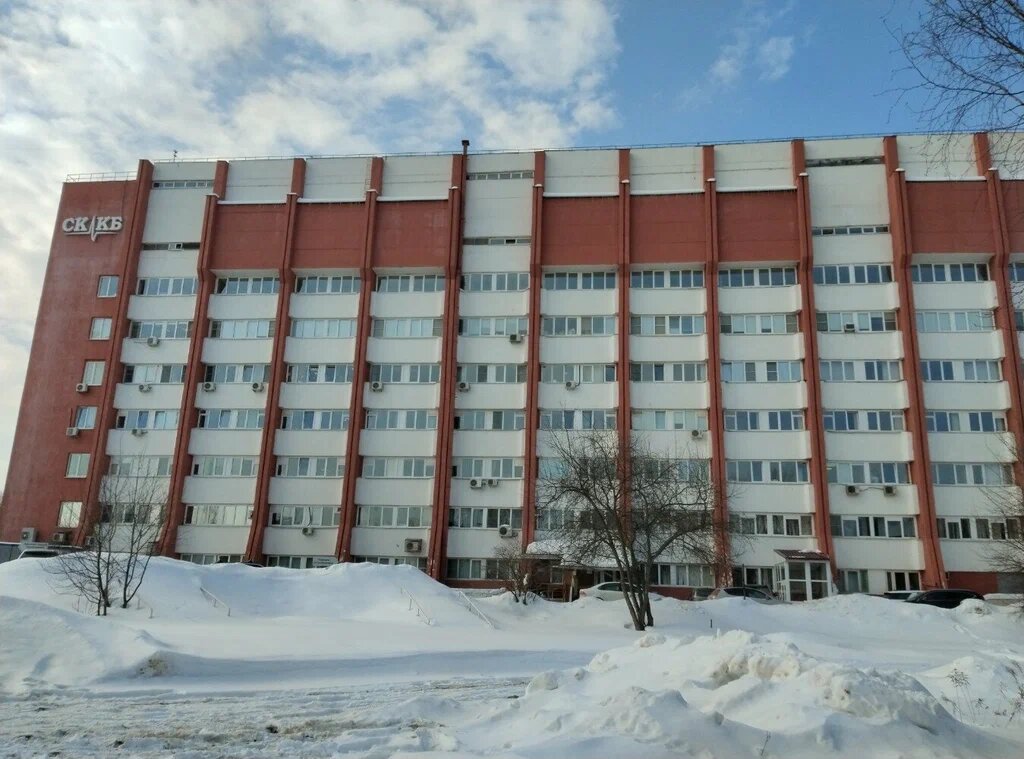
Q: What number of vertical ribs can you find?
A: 11